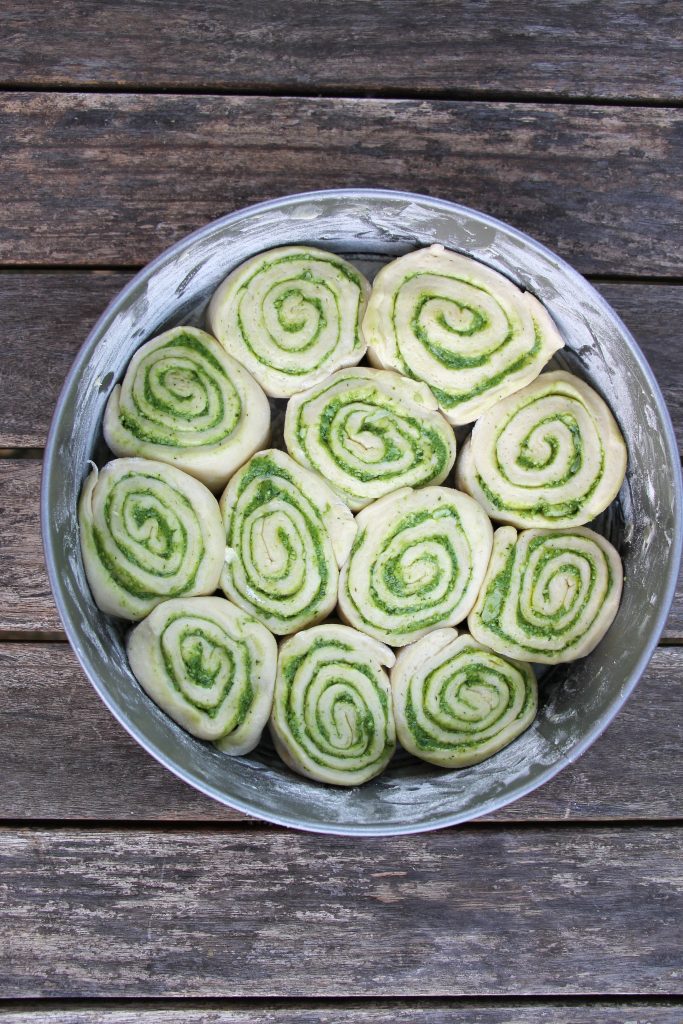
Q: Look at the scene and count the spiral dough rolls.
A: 12